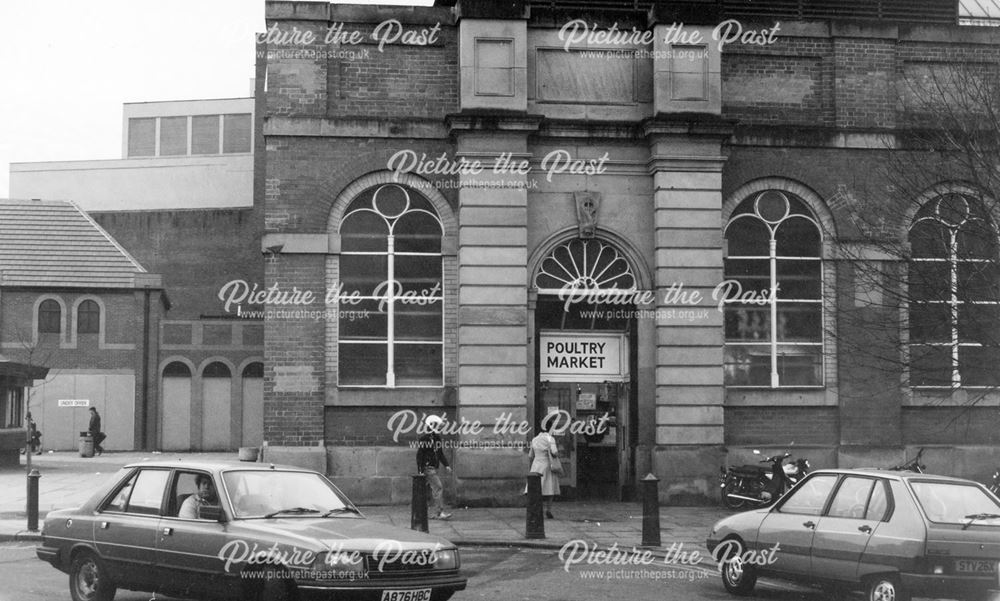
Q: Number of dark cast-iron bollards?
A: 4